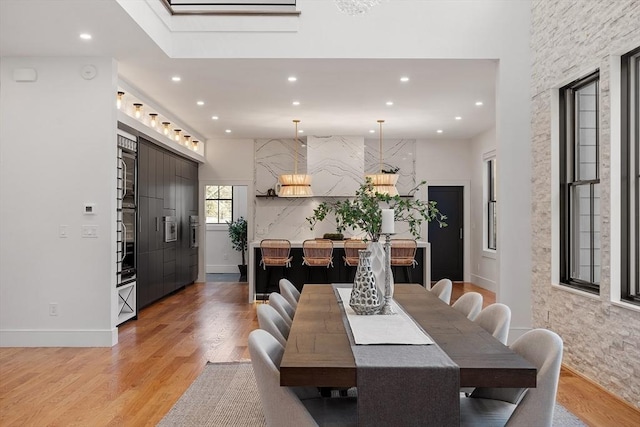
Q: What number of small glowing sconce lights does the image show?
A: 7